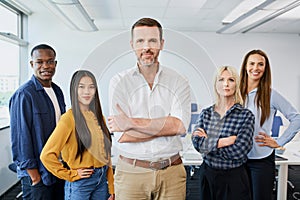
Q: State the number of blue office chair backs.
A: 2